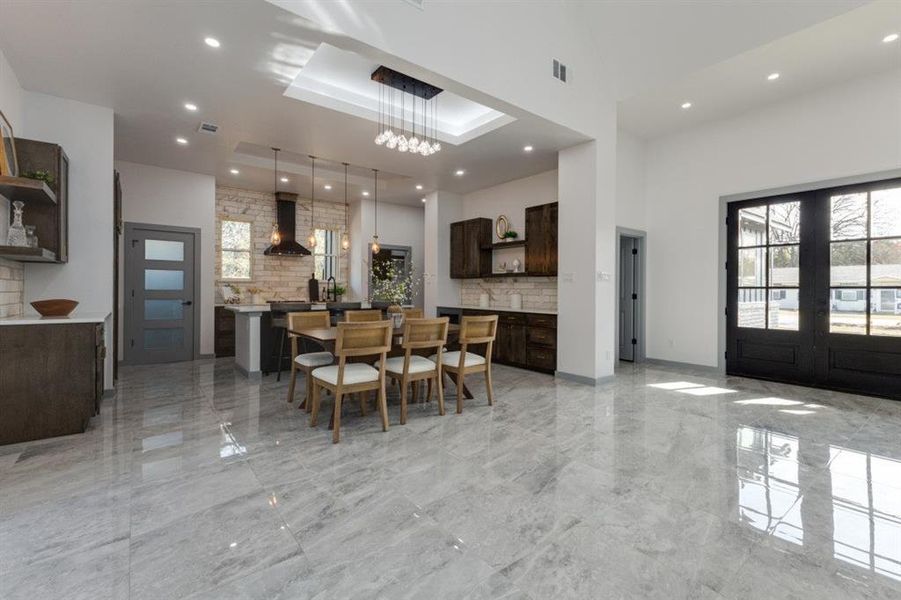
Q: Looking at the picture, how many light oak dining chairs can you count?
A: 6